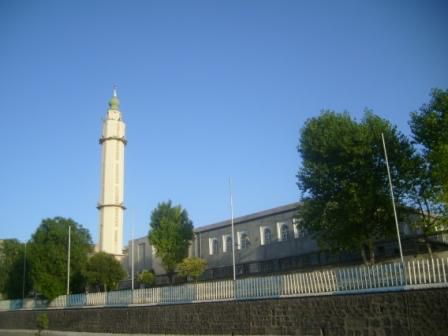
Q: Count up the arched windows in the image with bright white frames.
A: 6